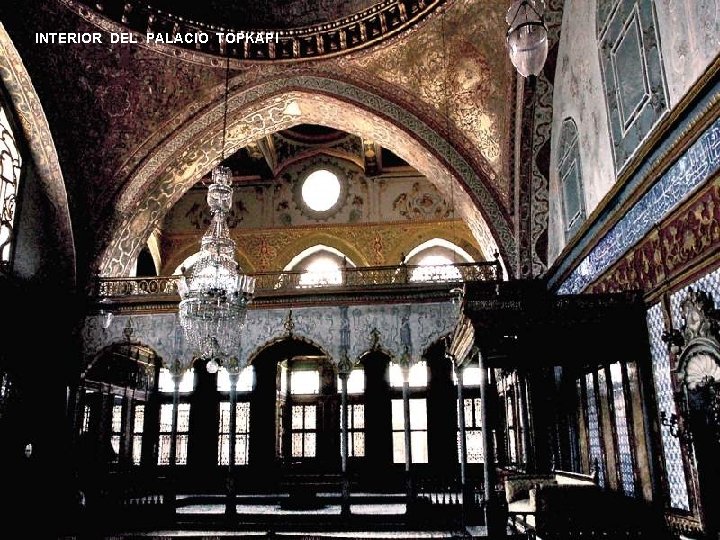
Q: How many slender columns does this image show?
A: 6